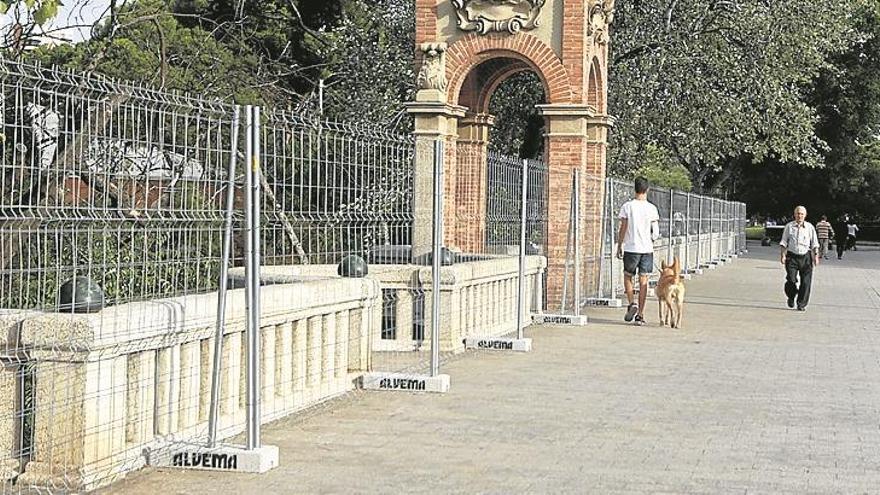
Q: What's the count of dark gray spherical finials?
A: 3